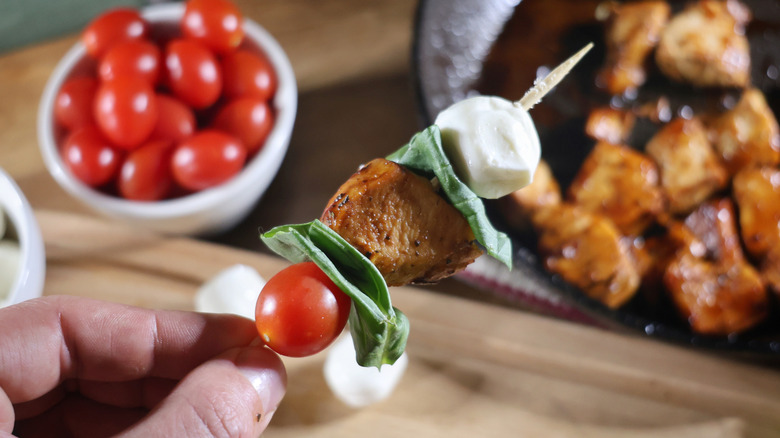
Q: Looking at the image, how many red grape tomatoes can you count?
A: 13